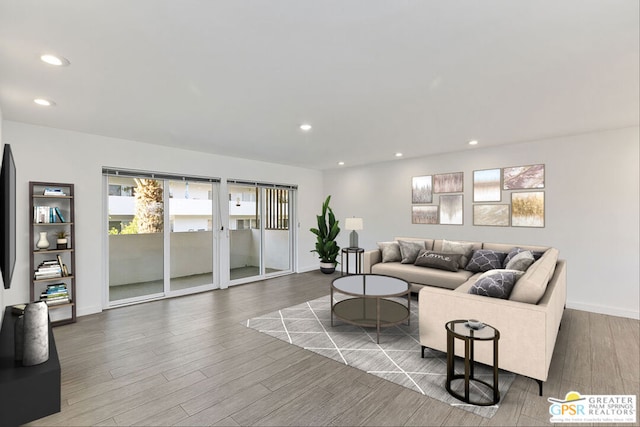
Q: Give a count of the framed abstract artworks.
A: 8